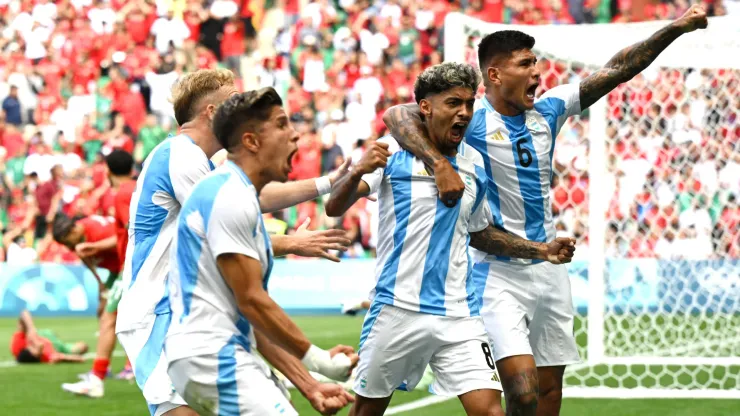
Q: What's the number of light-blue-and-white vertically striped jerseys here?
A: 4